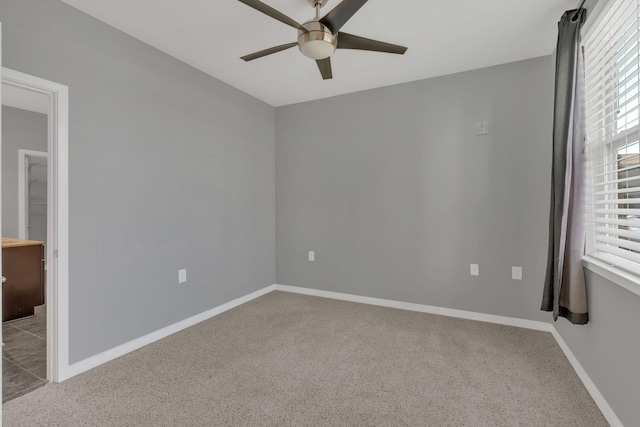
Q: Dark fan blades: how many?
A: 5